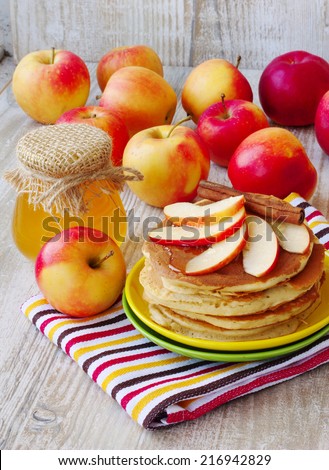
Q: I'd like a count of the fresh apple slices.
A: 5